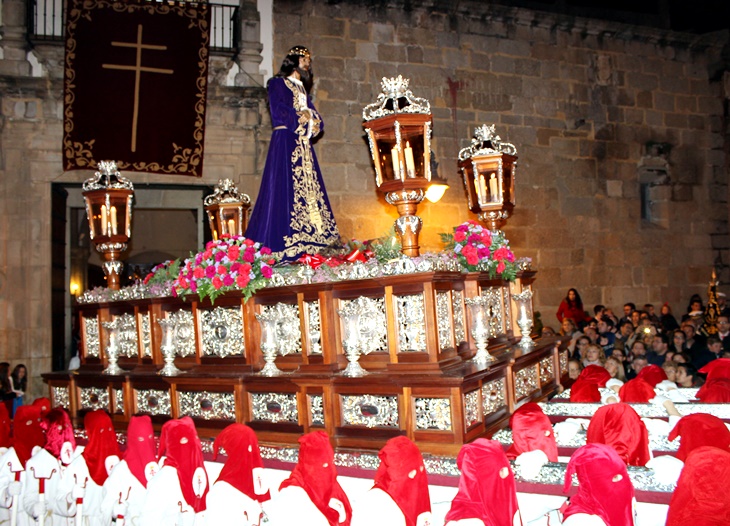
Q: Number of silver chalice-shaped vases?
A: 6